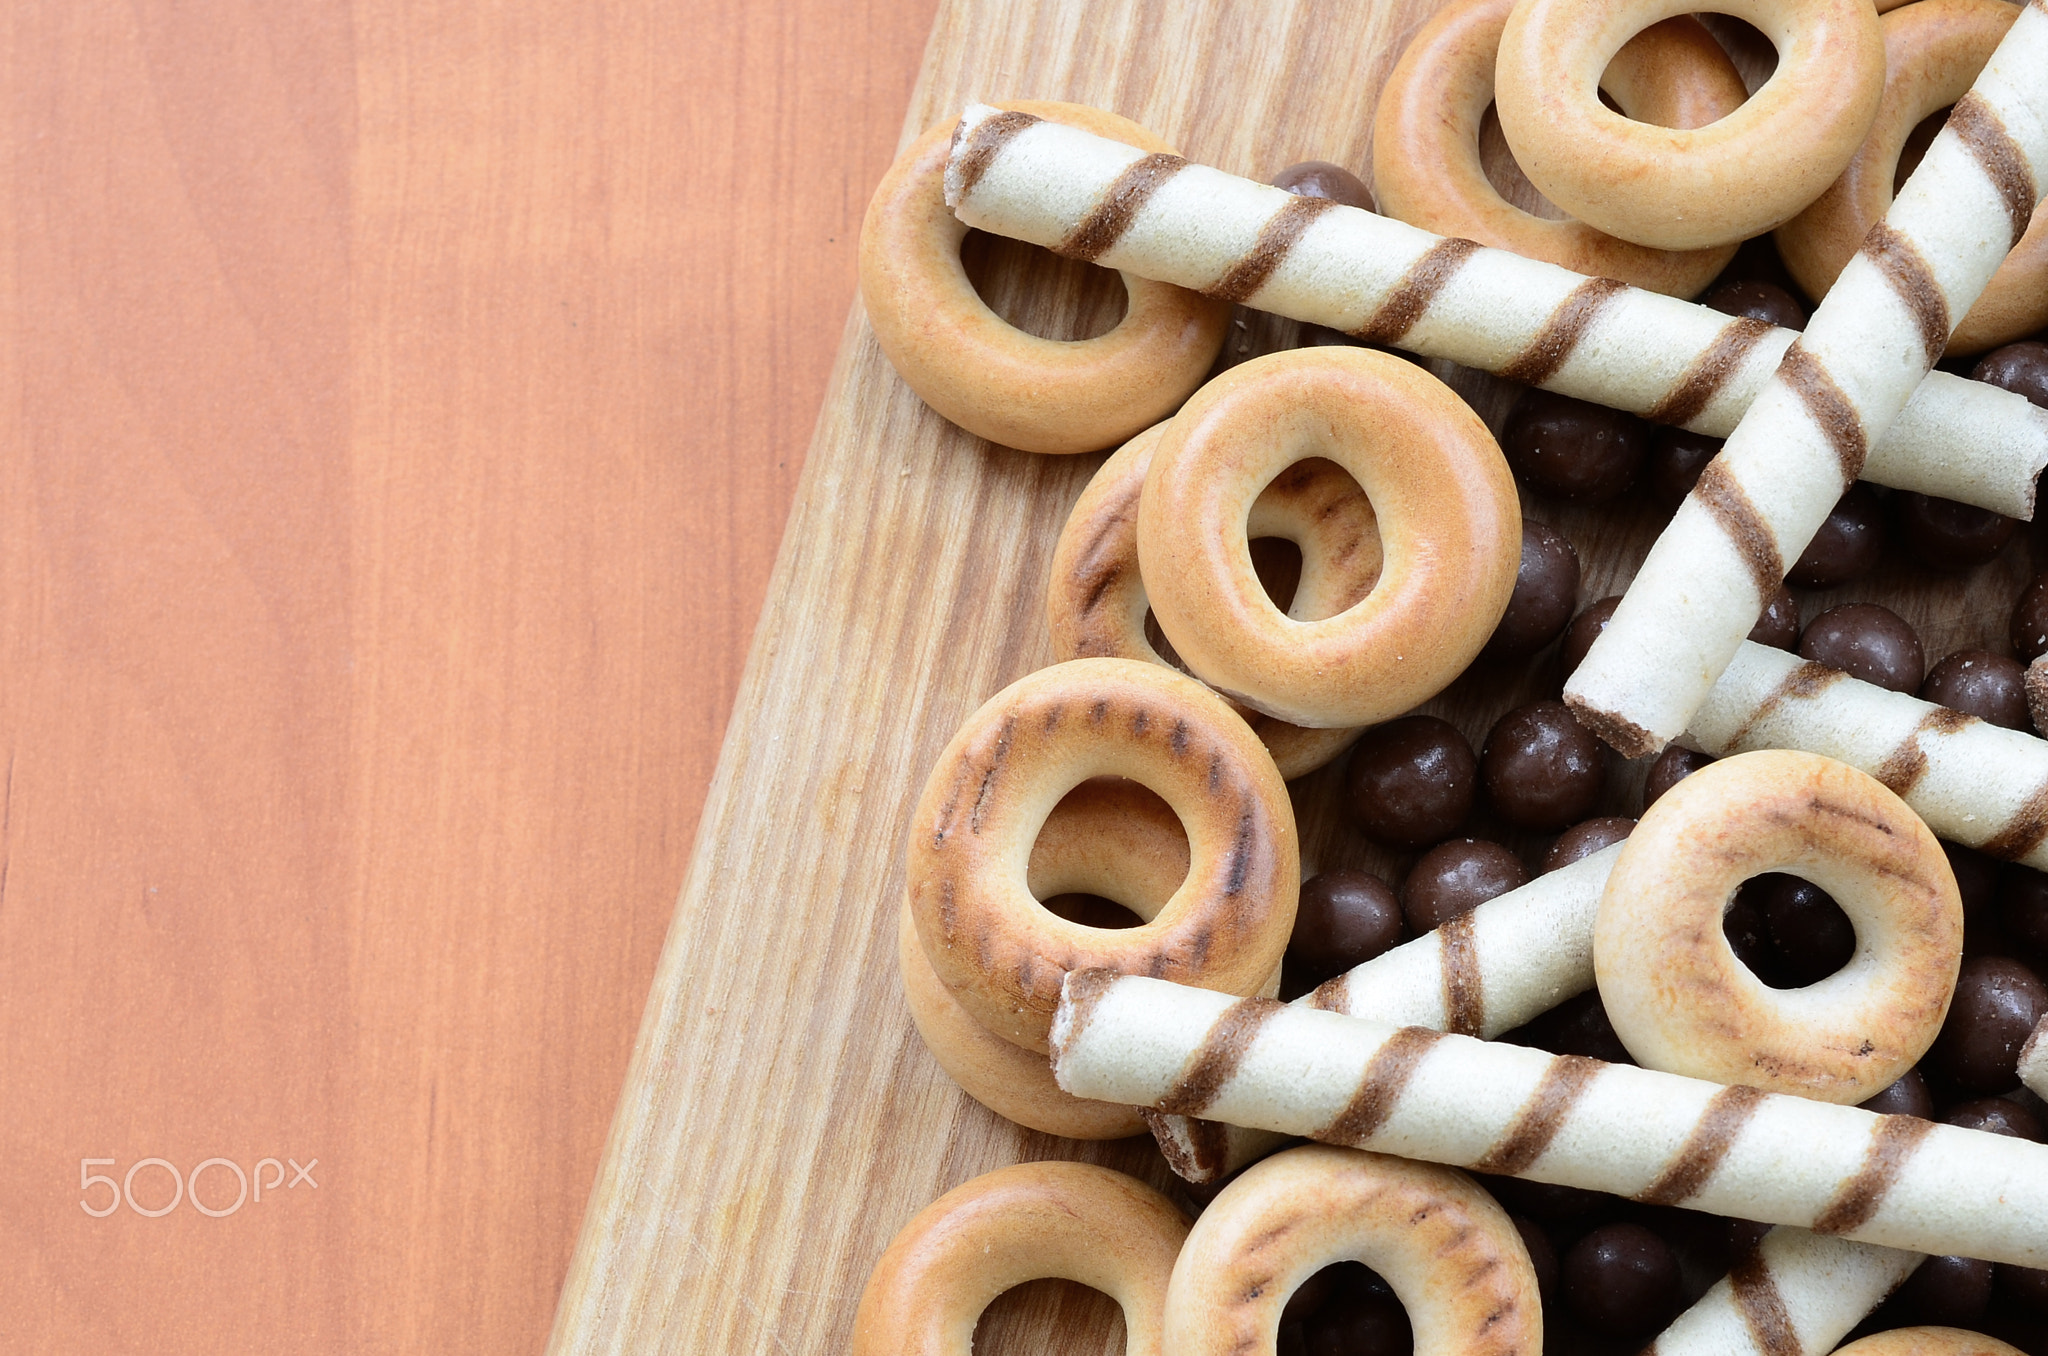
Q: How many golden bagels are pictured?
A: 12